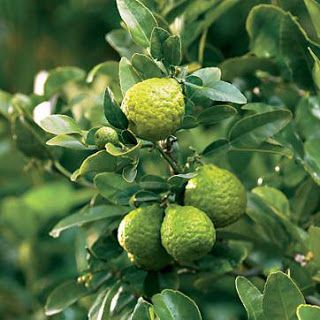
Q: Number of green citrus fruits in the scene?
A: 5